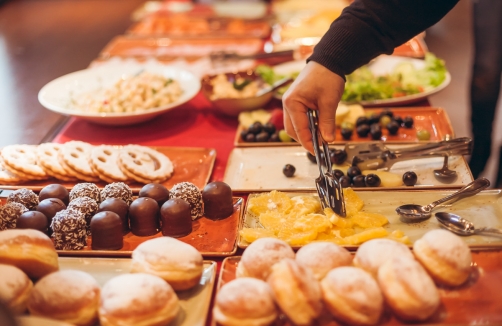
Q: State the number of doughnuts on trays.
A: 13